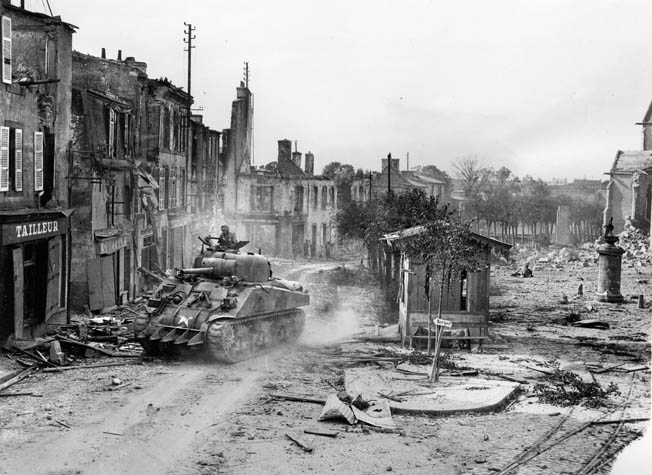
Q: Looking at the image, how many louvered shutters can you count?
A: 4